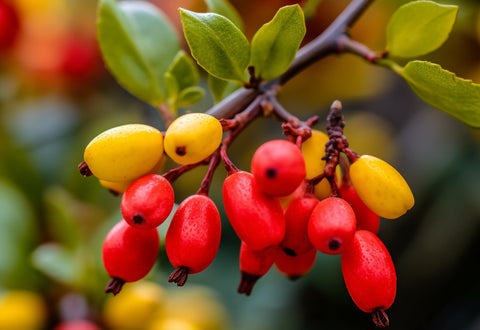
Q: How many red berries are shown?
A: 11